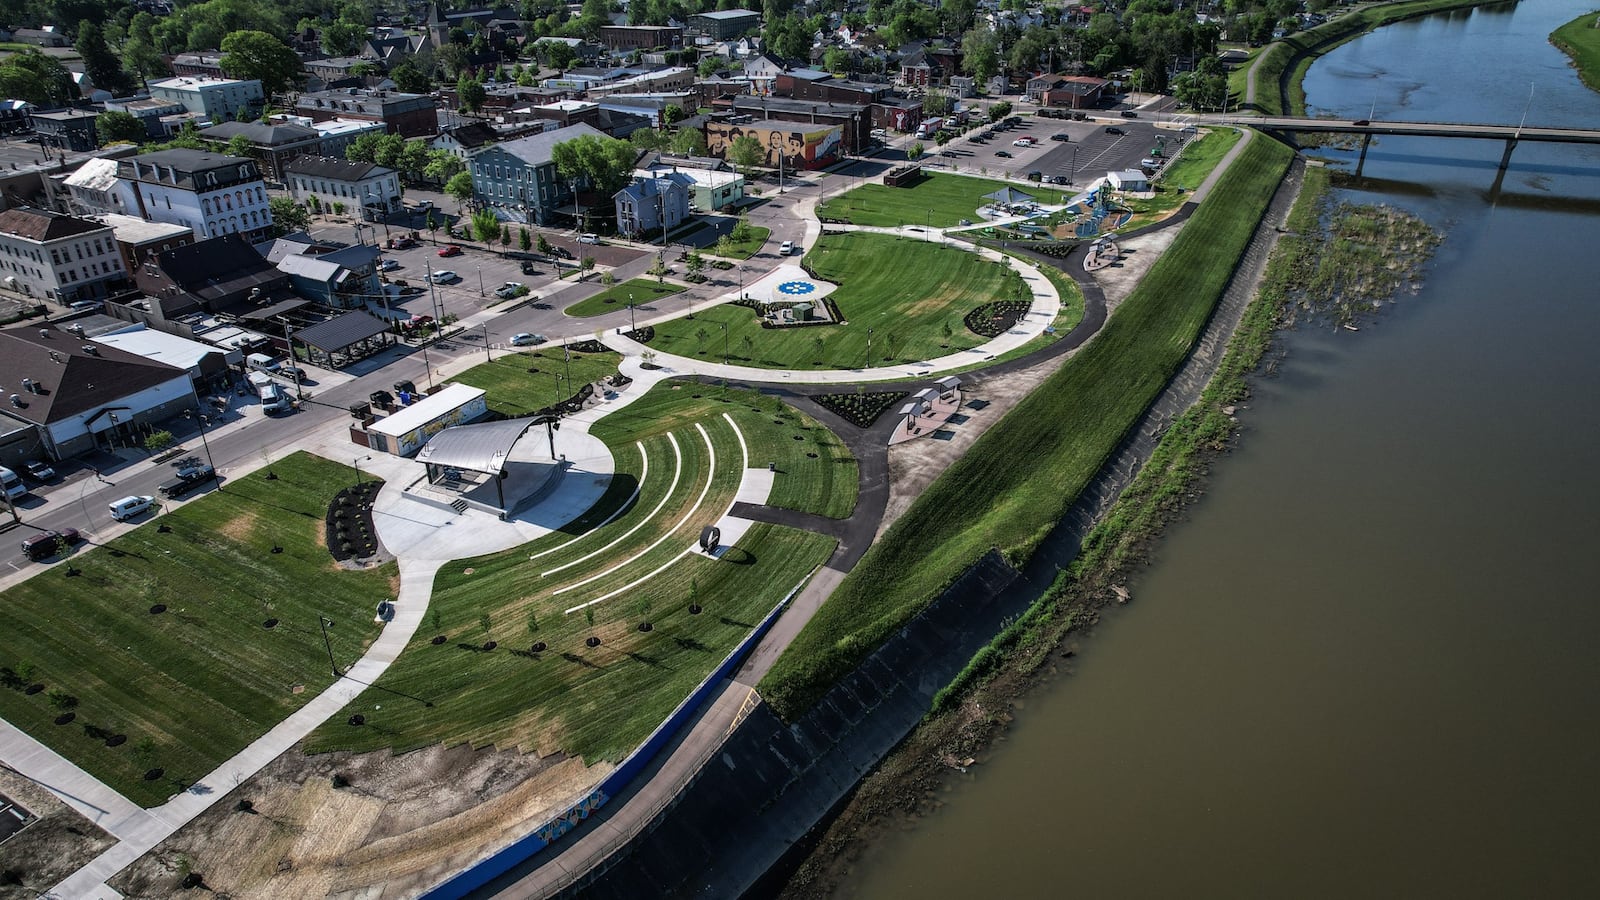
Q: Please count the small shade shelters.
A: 6